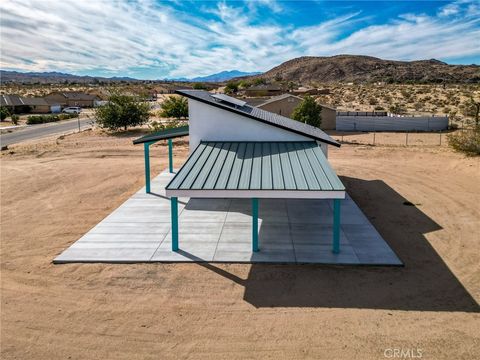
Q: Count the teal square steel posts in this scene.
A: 5